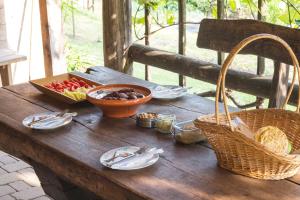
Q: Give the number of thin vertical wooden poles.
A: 4